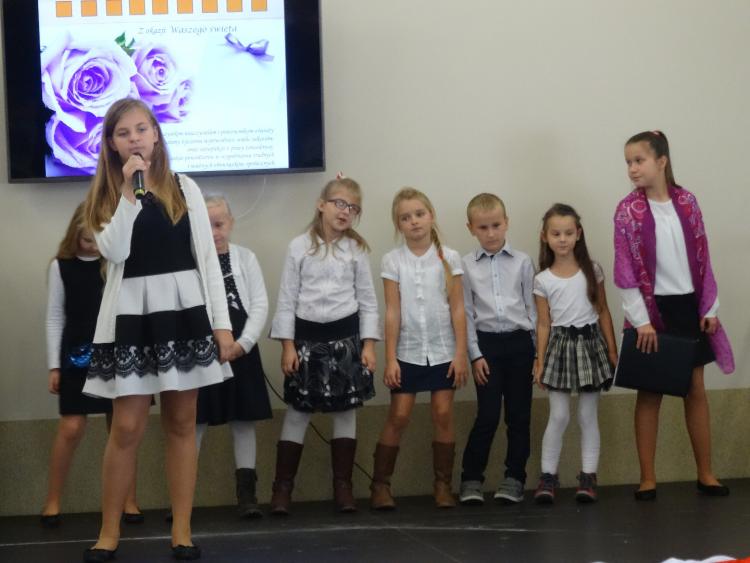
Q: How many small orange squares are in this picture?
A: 9